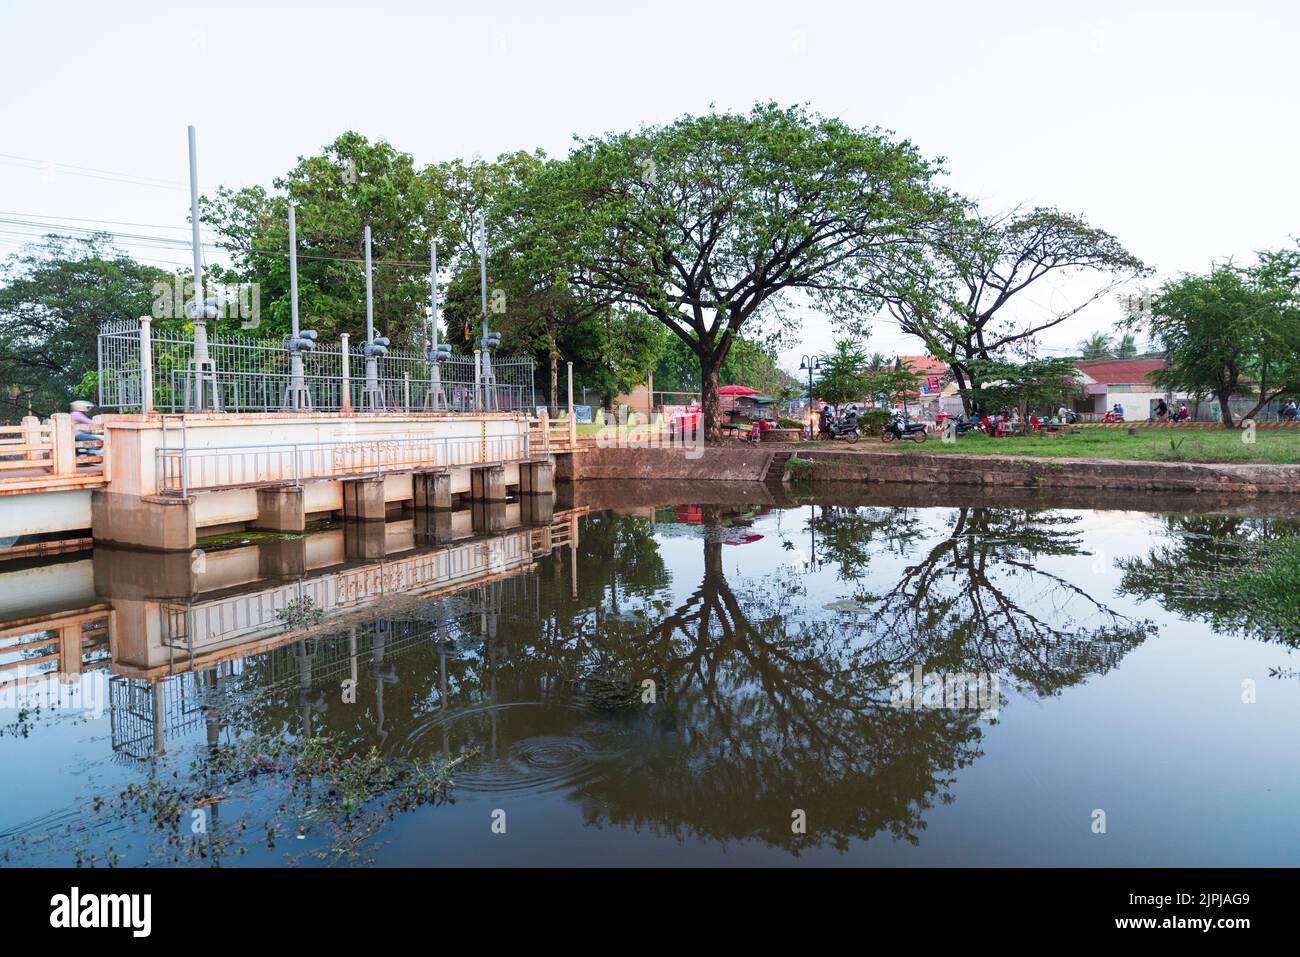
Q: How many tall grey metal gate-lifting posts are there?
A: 5